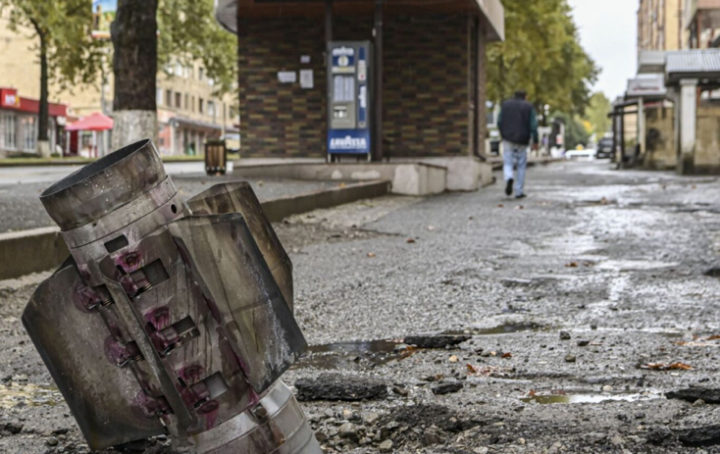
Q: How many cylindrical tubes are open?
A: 1